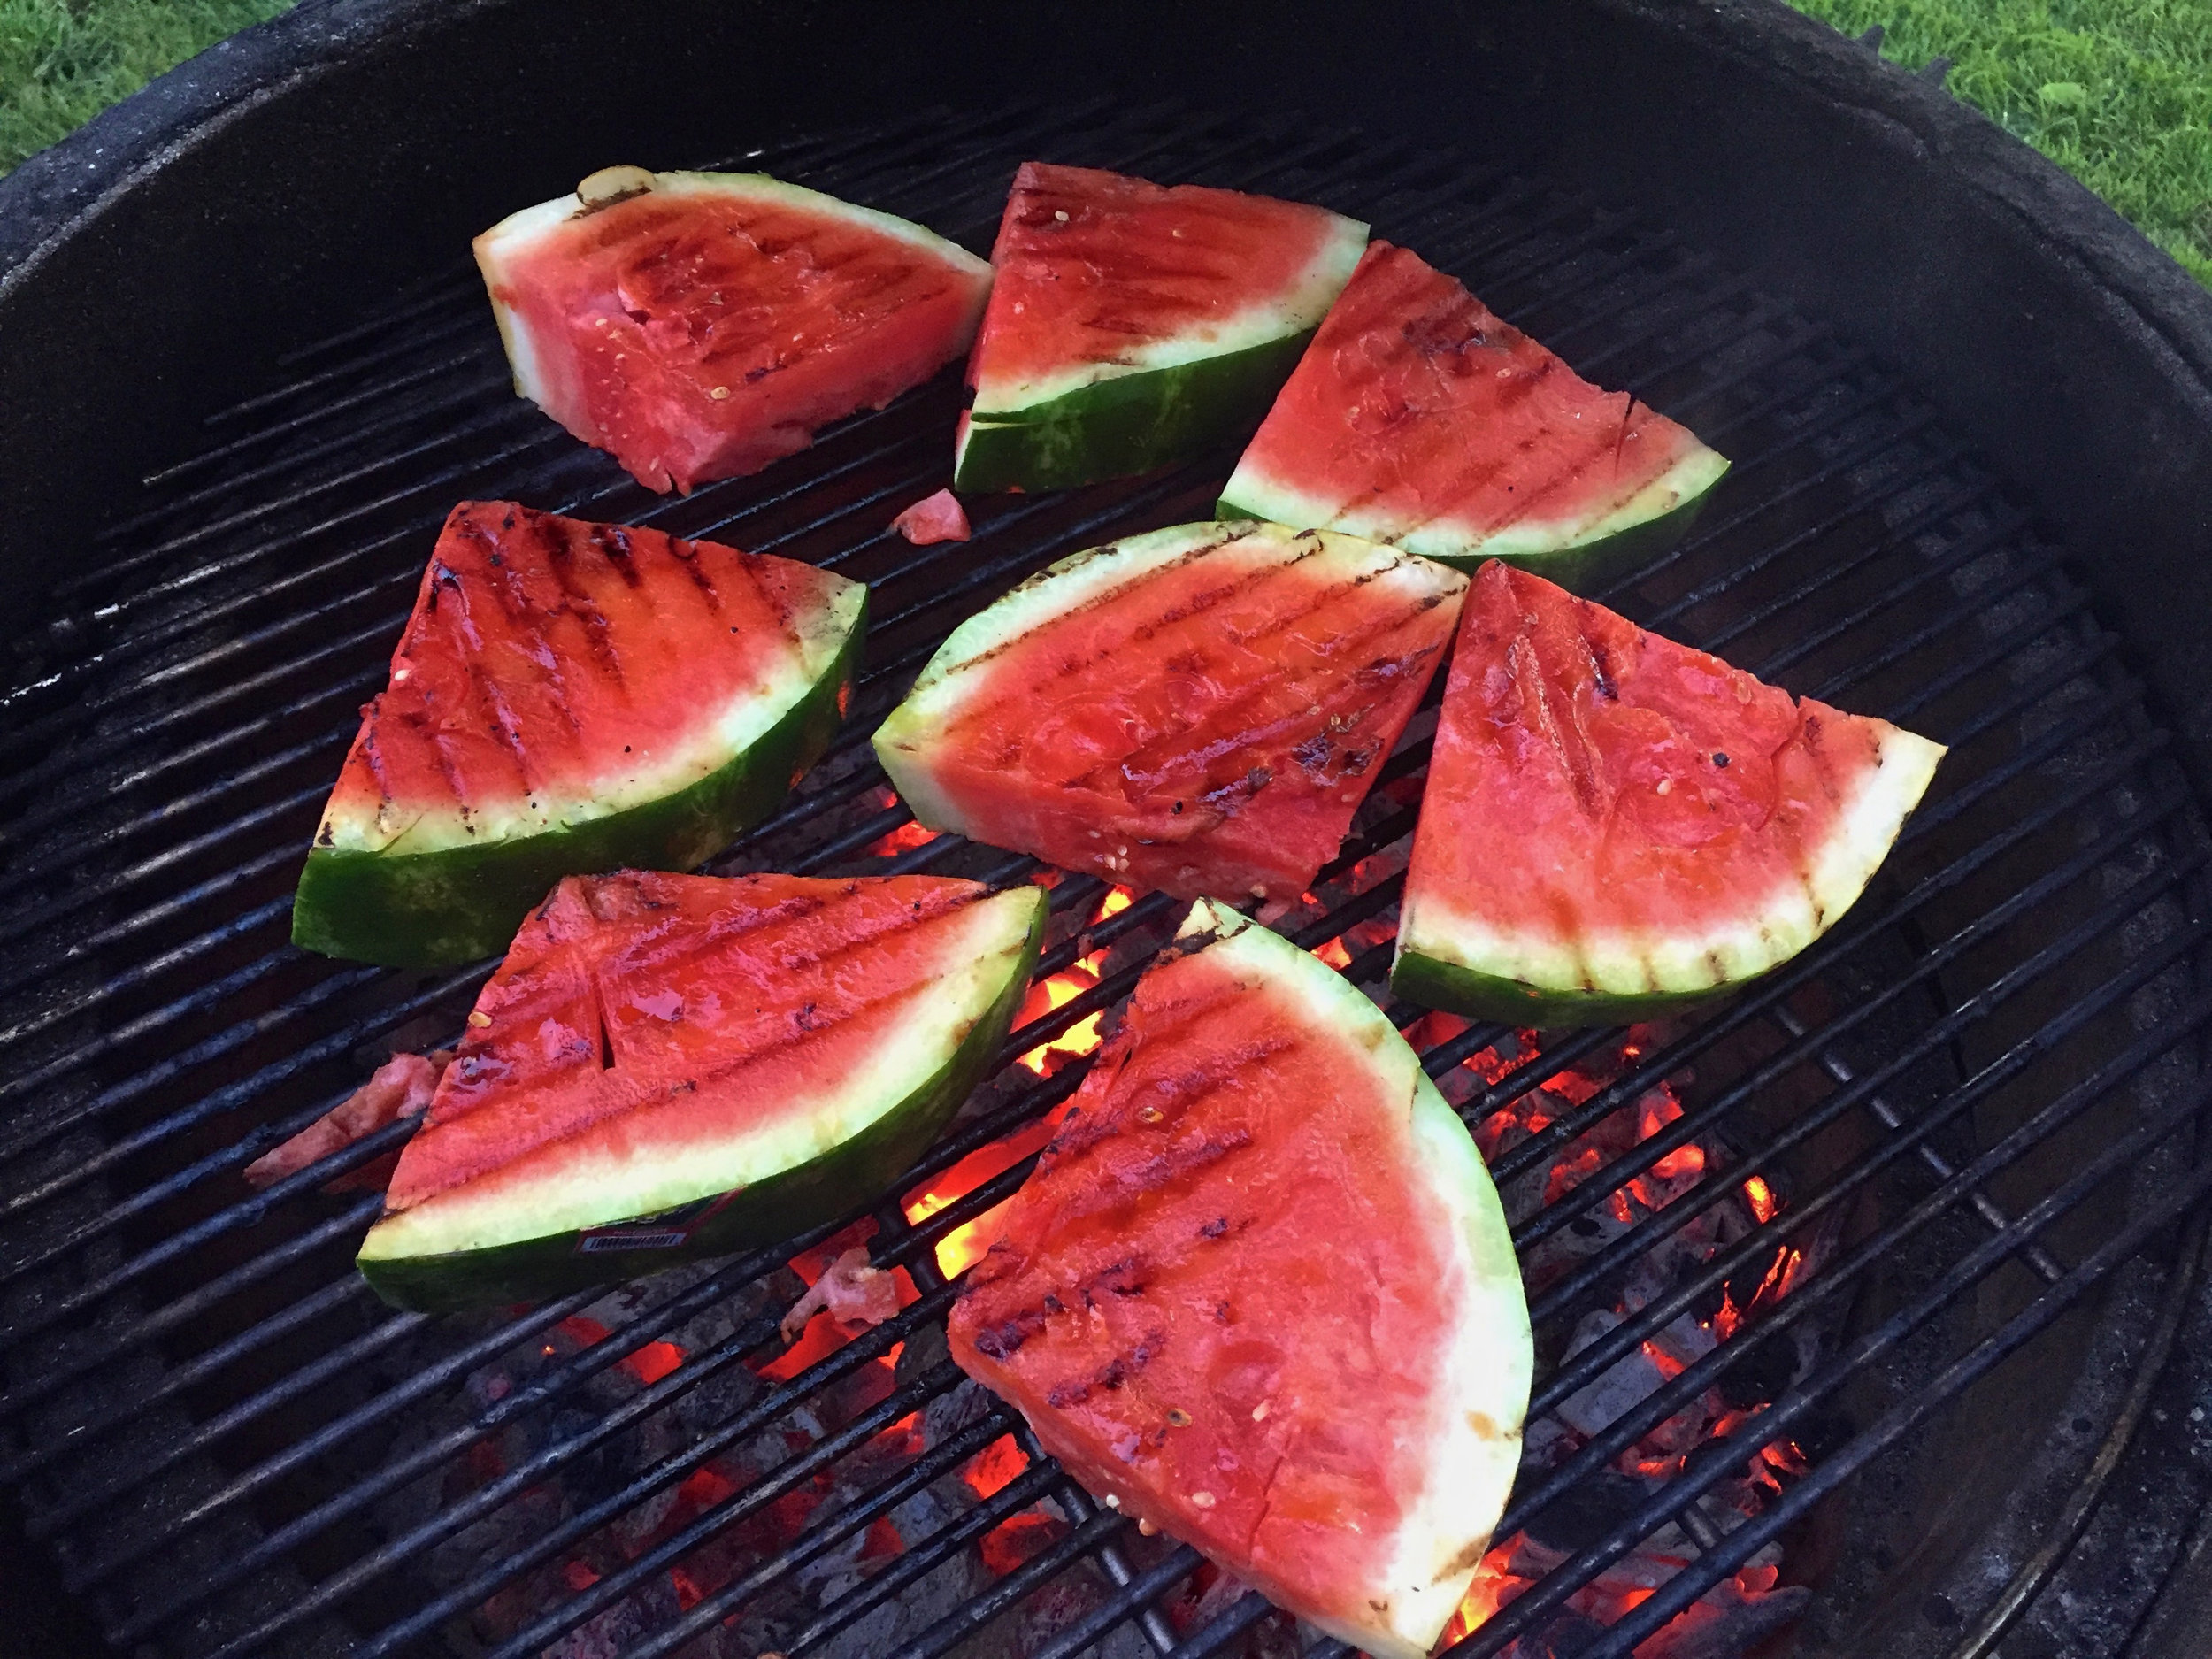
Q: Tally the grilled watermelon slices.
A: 8